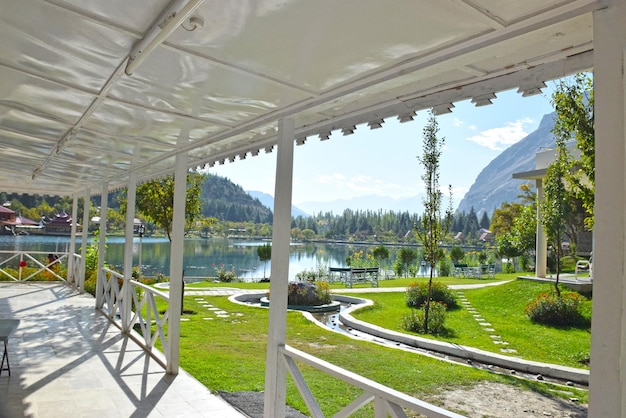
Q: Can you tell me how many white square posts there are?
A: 7